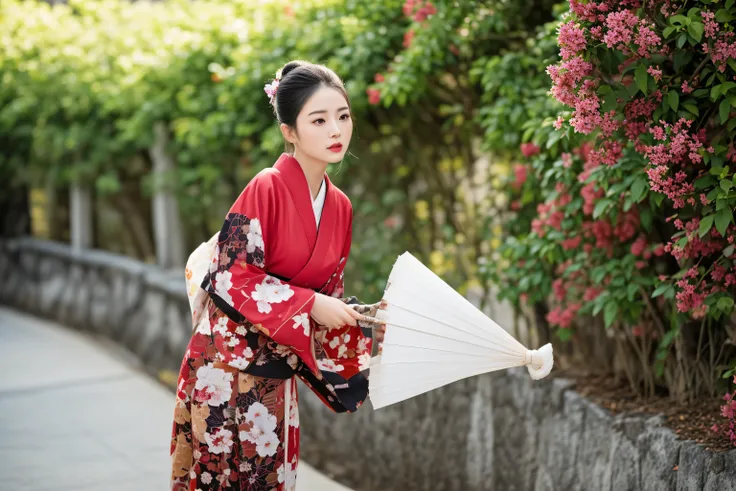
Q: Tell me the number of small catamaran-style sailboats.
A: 0